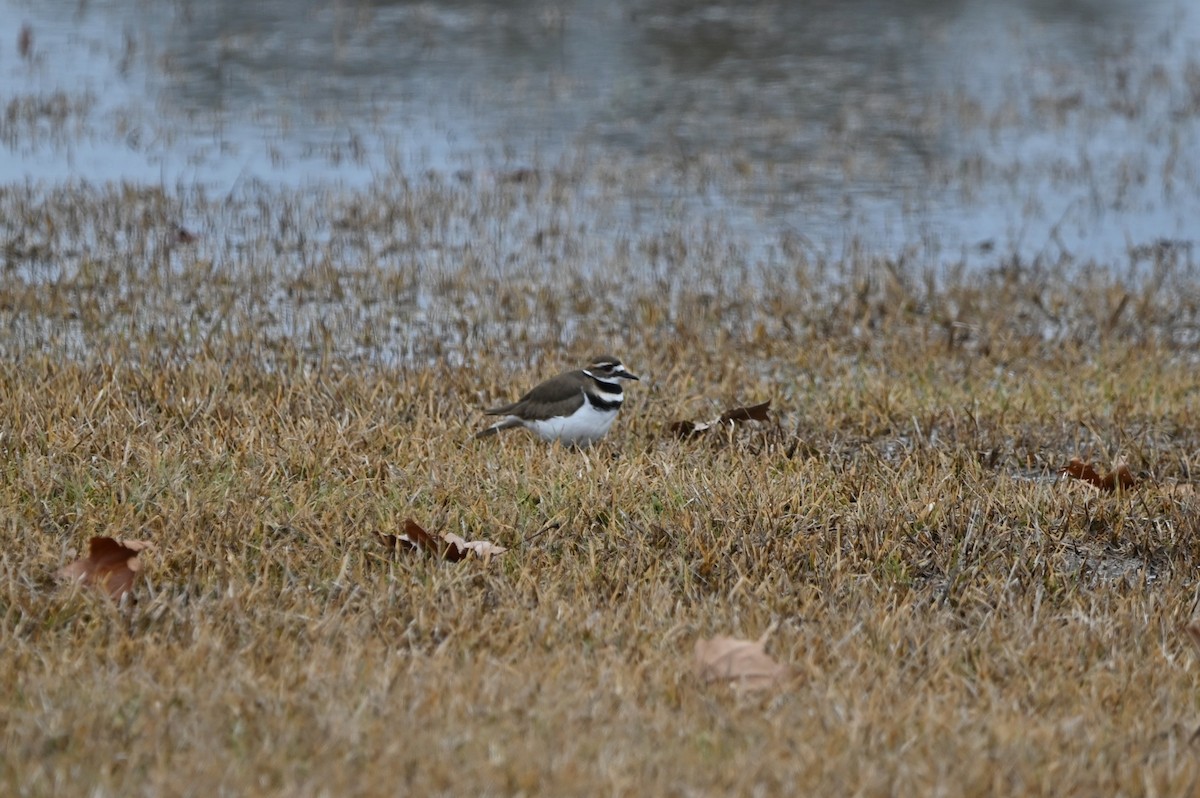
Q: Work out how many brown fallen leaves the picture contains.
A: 5